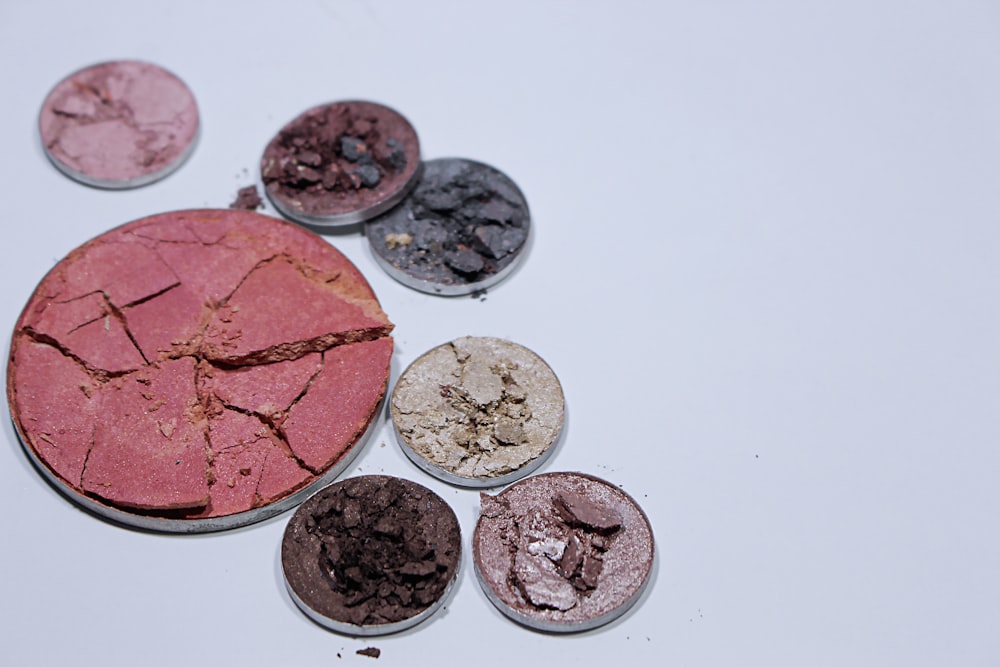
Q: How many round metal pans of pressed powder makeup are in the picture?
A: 7